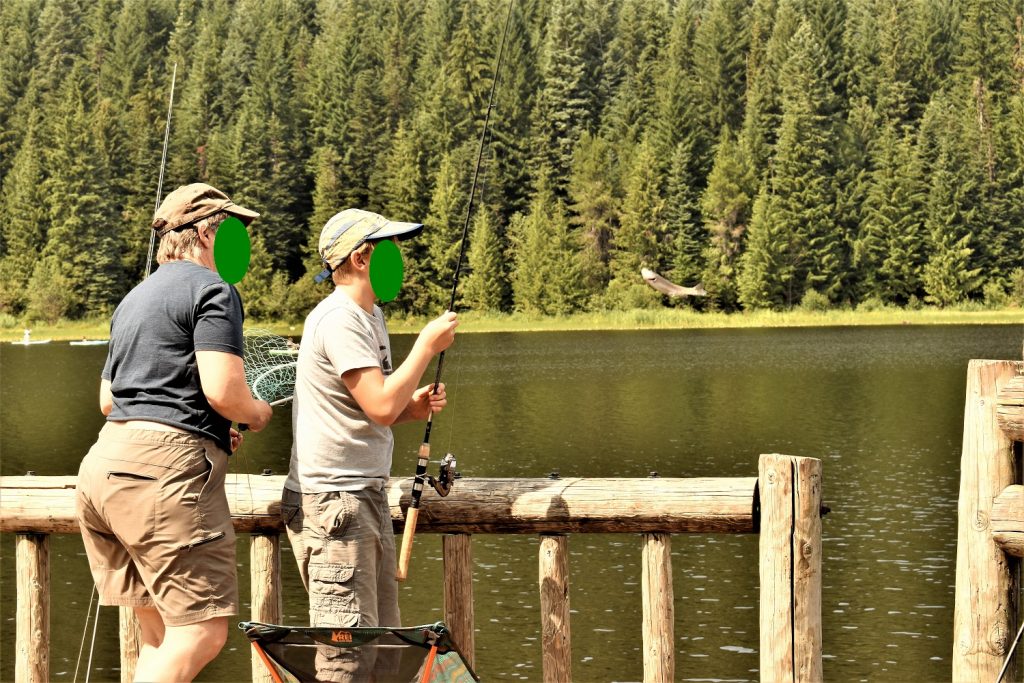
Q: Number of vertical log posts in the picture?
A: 8